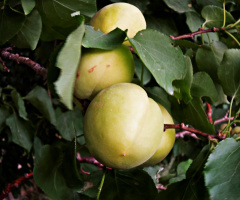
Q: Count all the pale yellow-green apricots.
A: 4